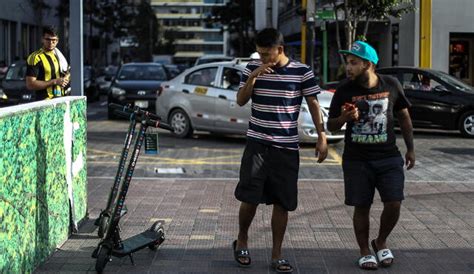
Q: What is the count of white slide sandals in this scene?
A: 2